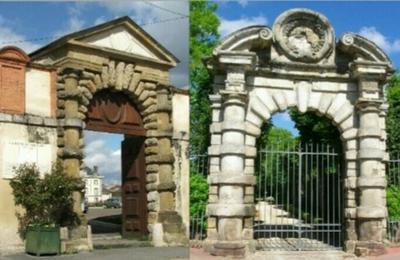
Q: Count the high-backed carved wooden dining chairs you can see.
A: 0